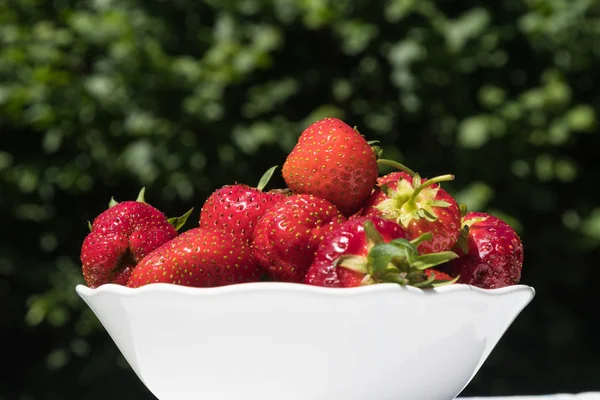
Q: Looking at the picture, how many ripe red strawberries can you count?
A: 8